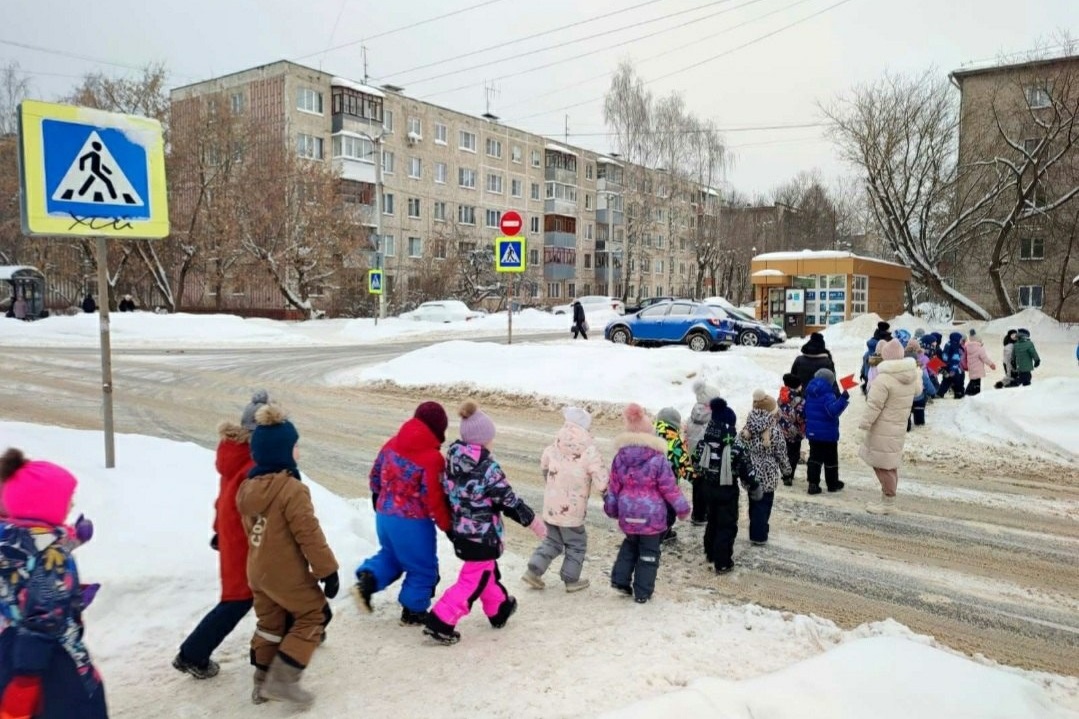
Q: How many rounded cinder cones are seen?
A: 0